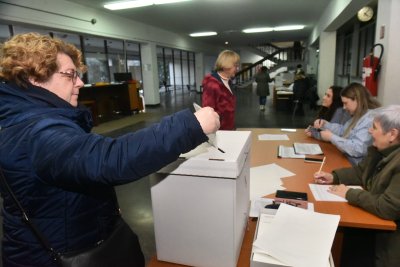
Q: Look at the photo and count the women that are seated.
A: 3